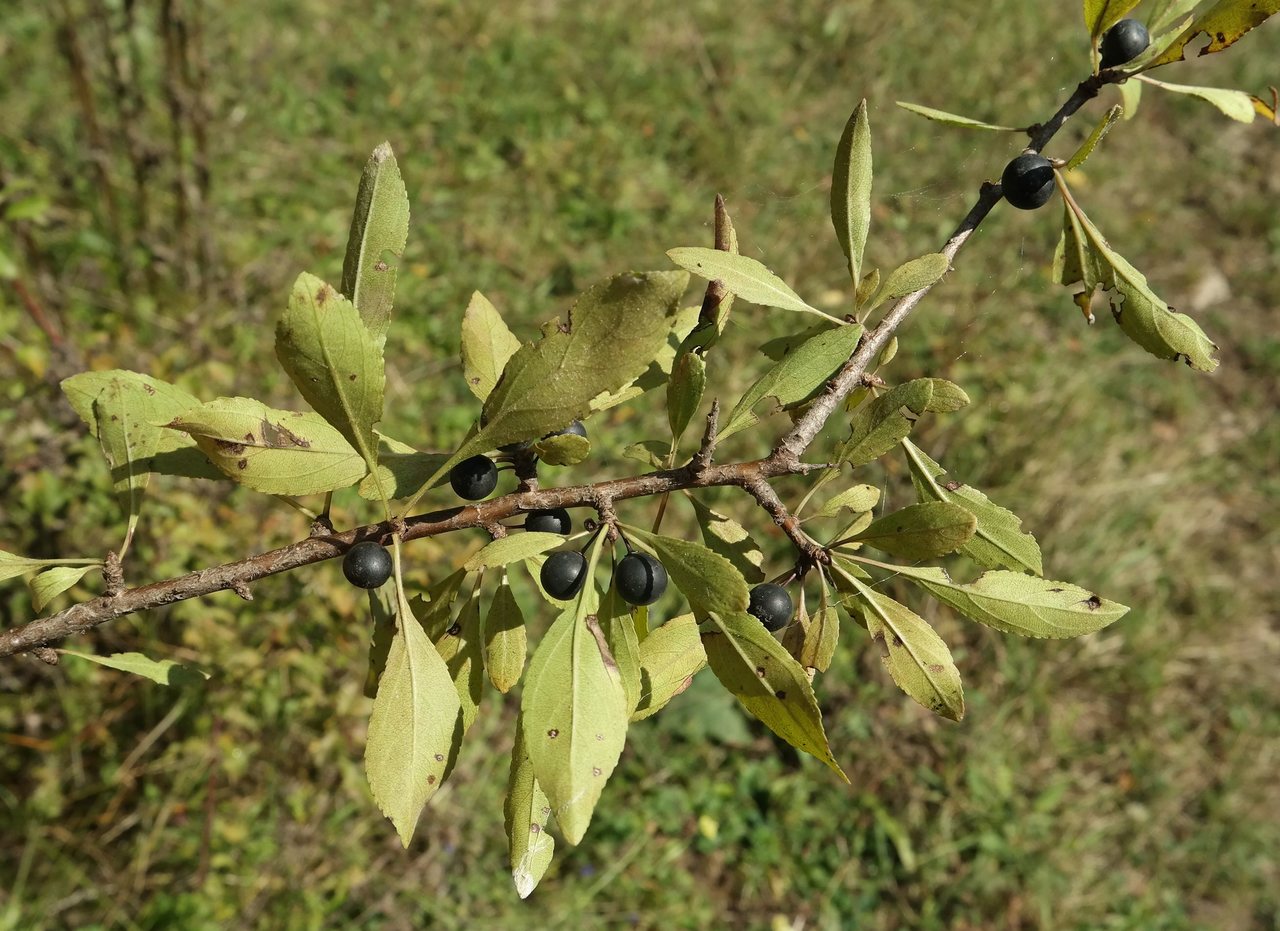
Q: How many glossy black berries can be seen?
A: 9